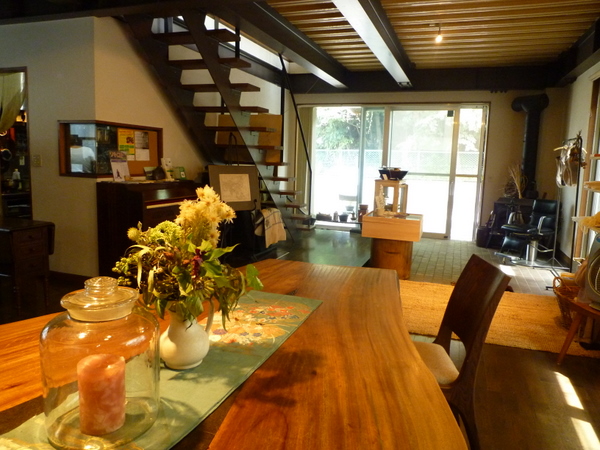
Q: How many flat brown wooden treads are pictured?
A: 12